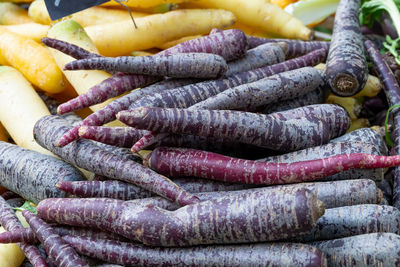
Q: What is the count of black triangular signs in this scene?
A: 1